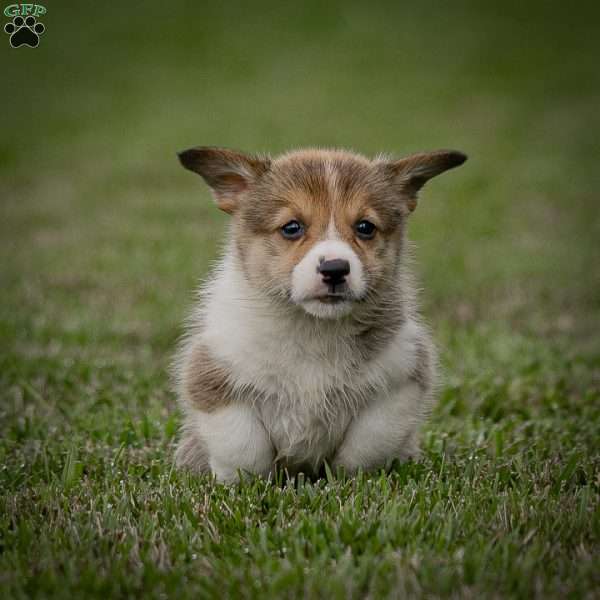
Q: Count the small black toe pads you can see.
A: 4